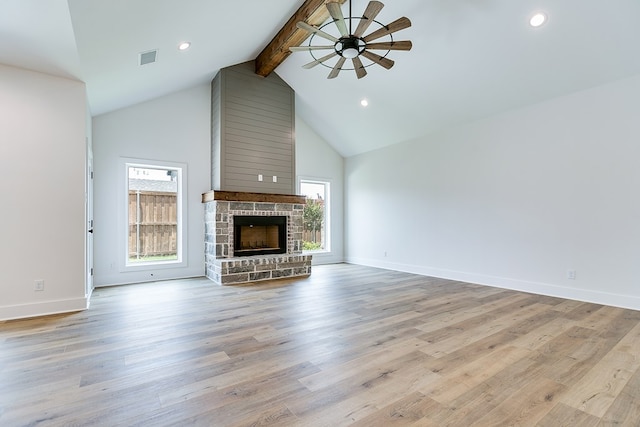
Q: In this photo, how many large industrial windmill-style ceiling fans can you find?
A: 1